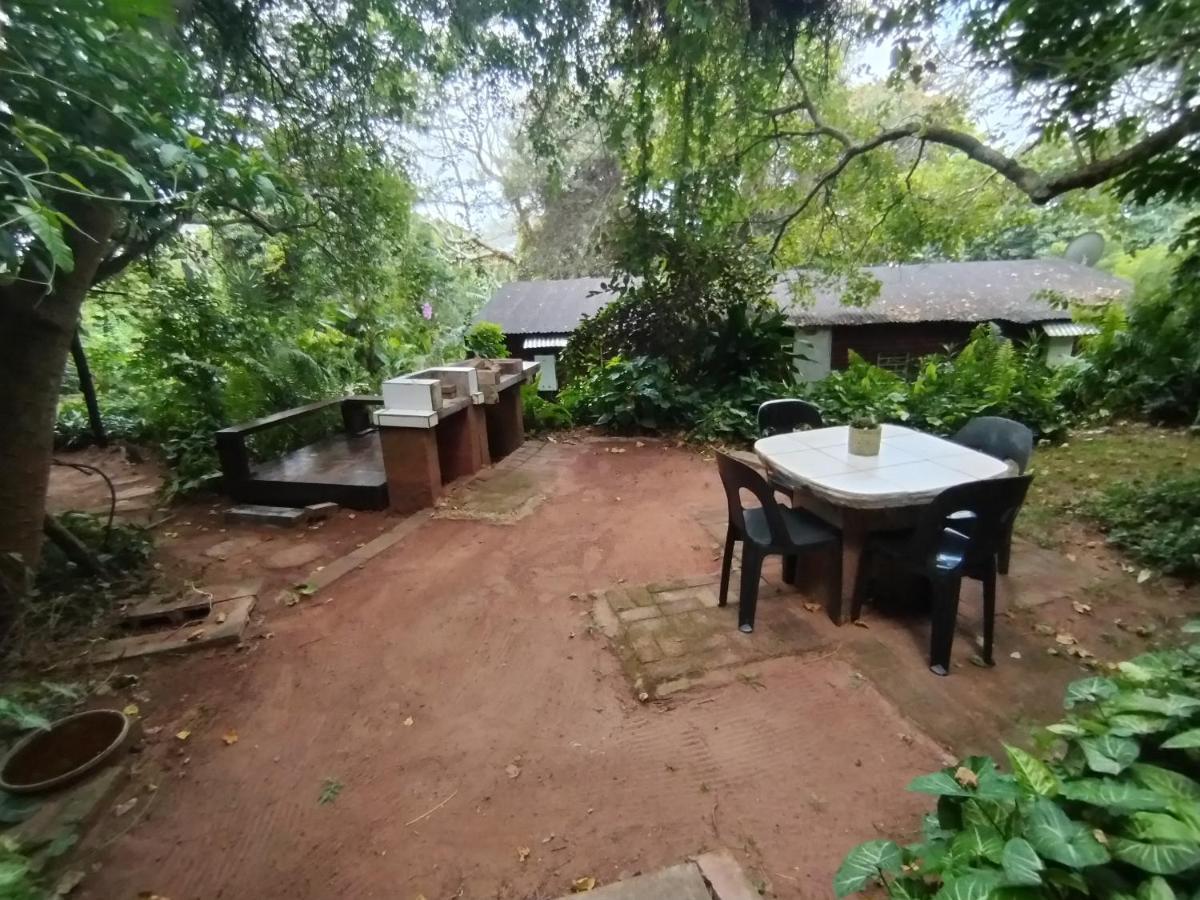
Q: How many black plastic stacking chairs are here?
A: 4